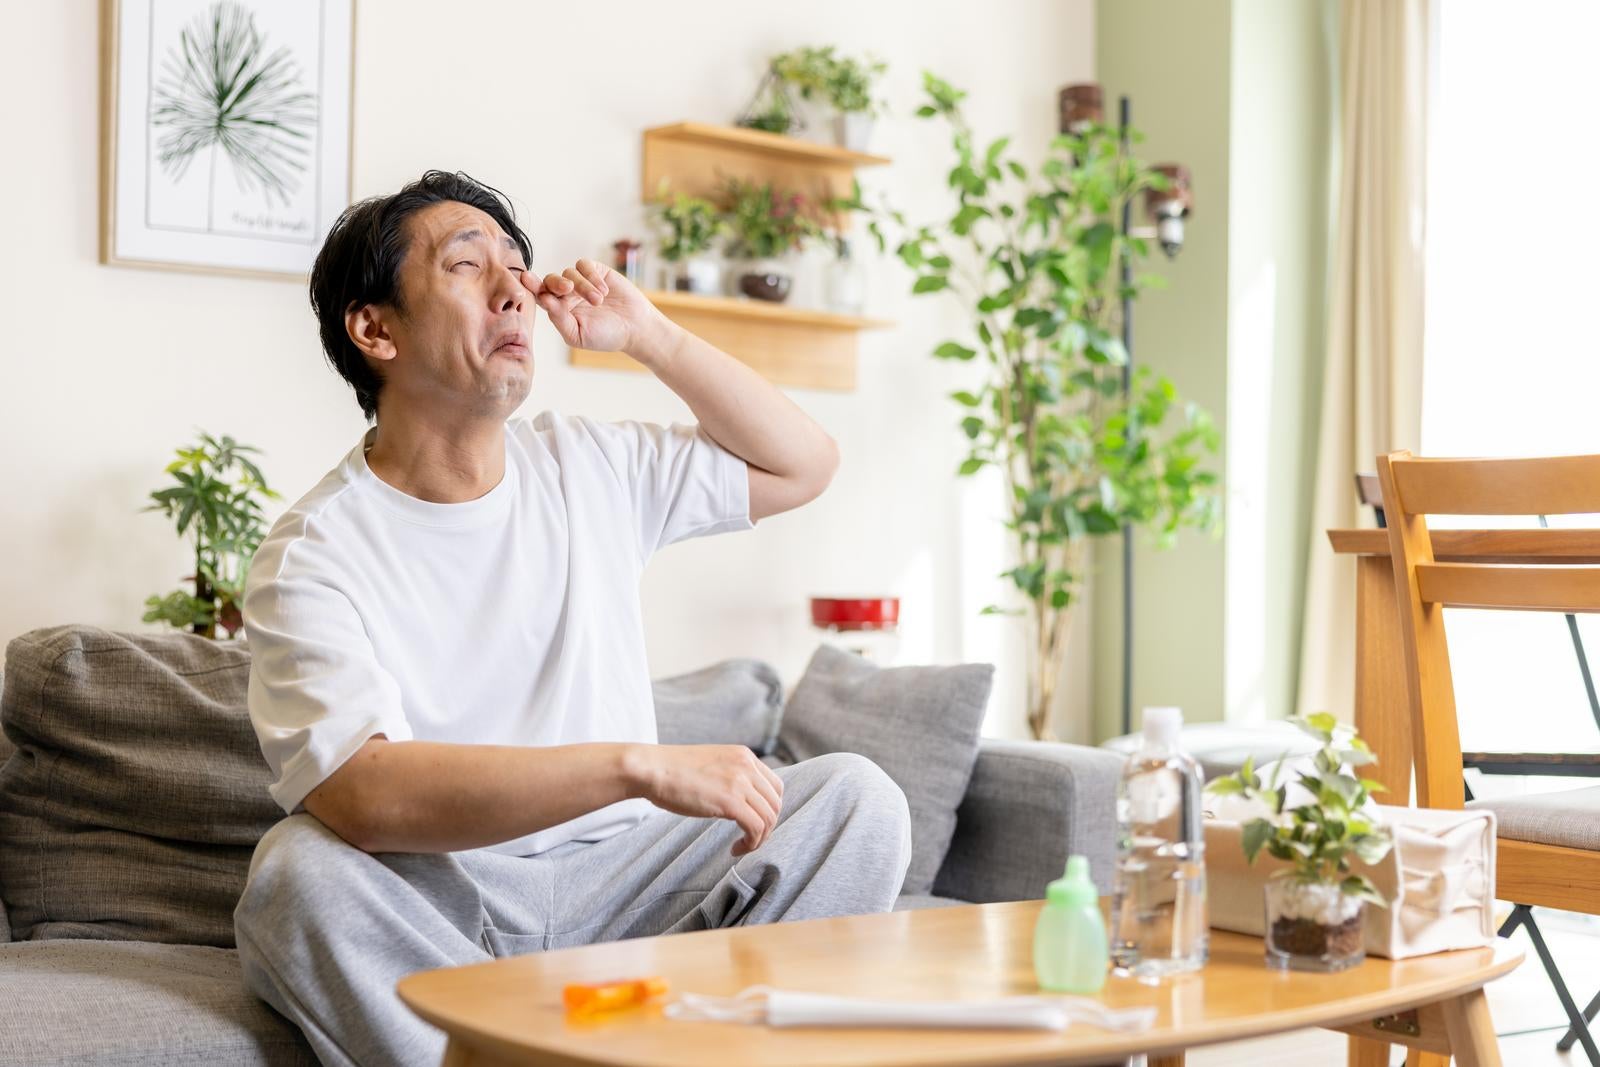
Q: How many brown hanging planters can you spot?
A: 2